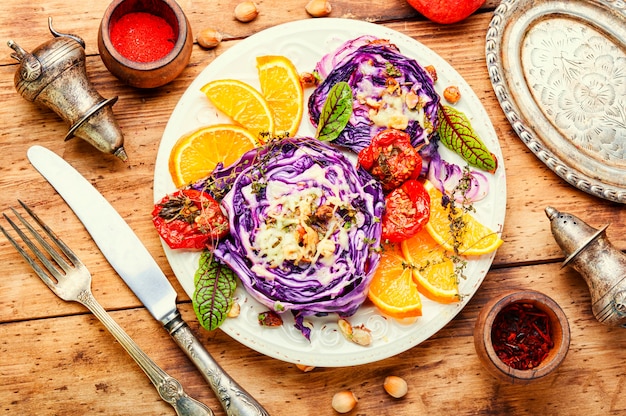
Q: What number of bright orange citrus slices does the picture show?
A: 6